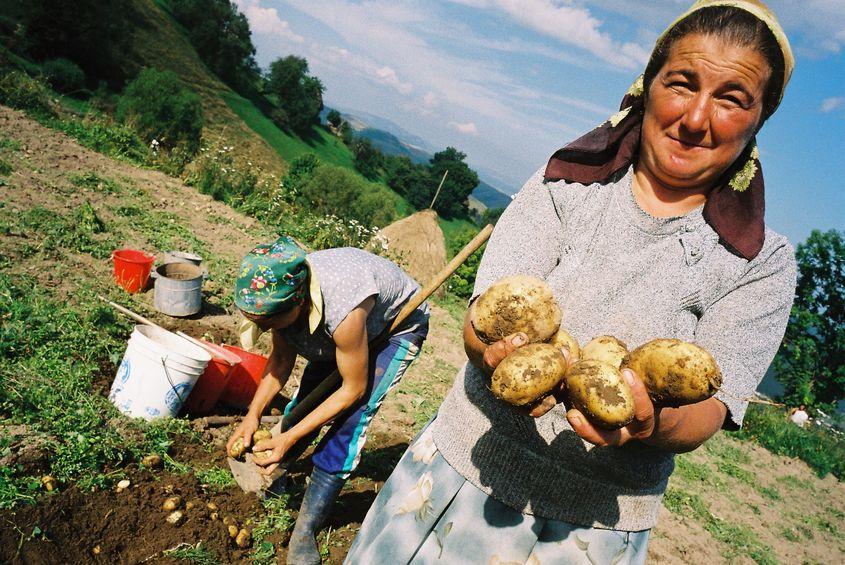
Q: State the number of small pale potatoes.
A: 2